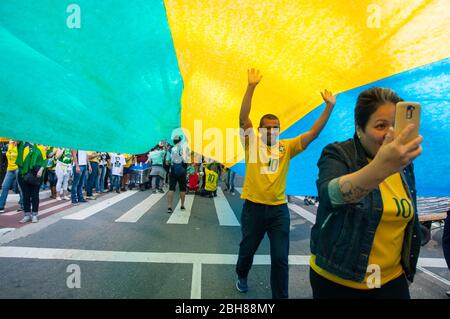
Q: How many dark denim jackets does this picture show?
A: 1